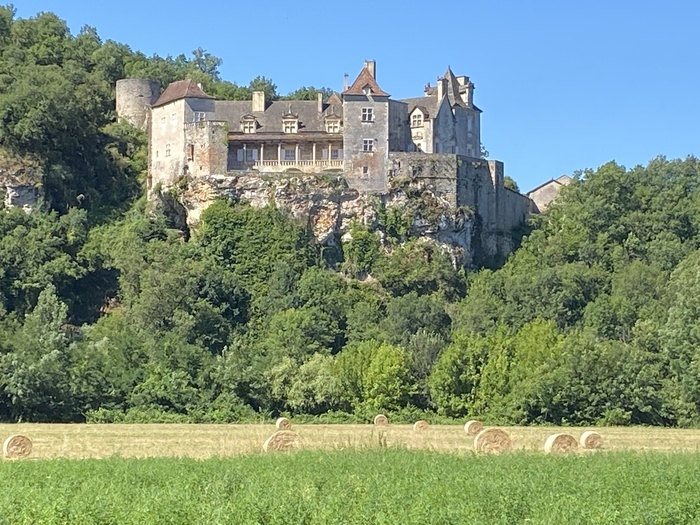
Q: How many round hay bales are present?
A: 9